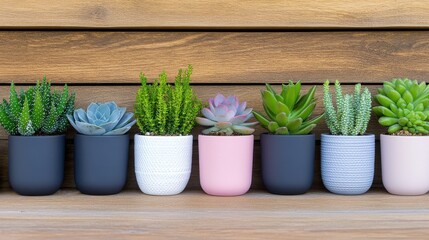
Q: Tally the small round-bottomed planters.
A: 7